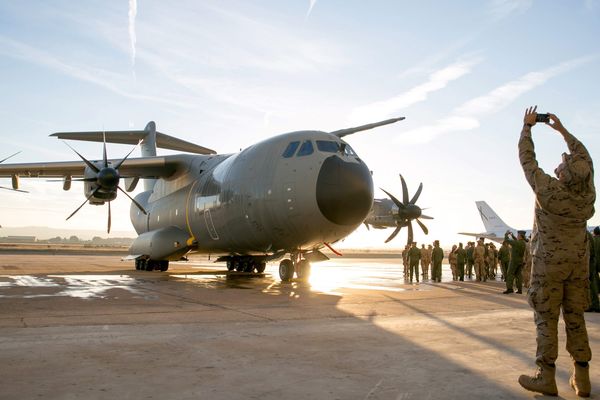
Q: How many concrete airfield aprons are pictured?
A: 1